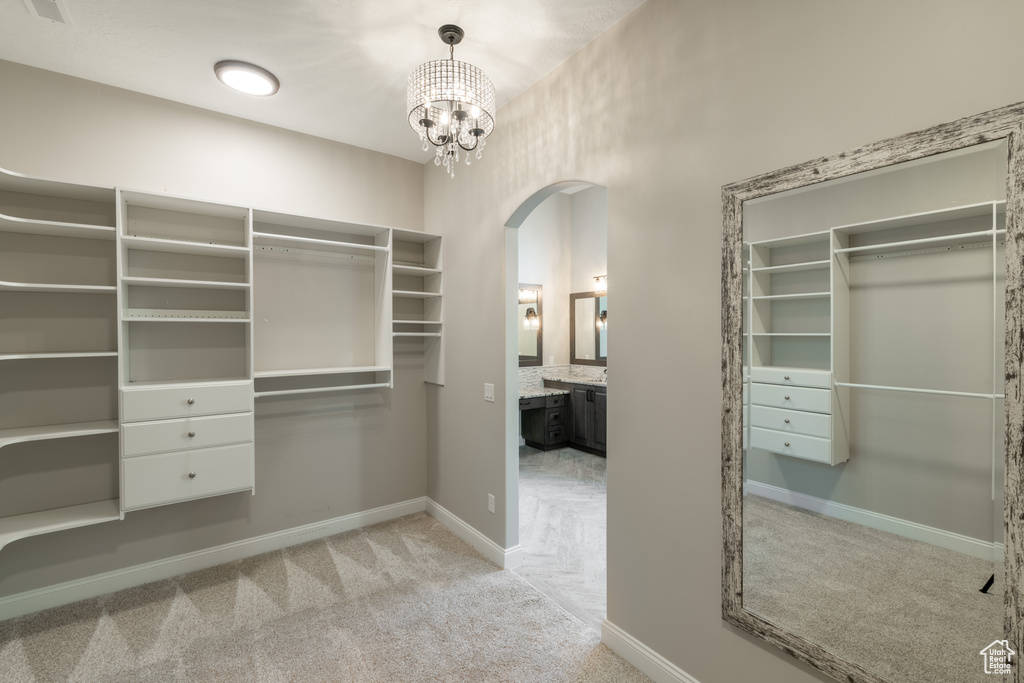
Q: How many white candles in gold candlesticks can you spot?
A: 0